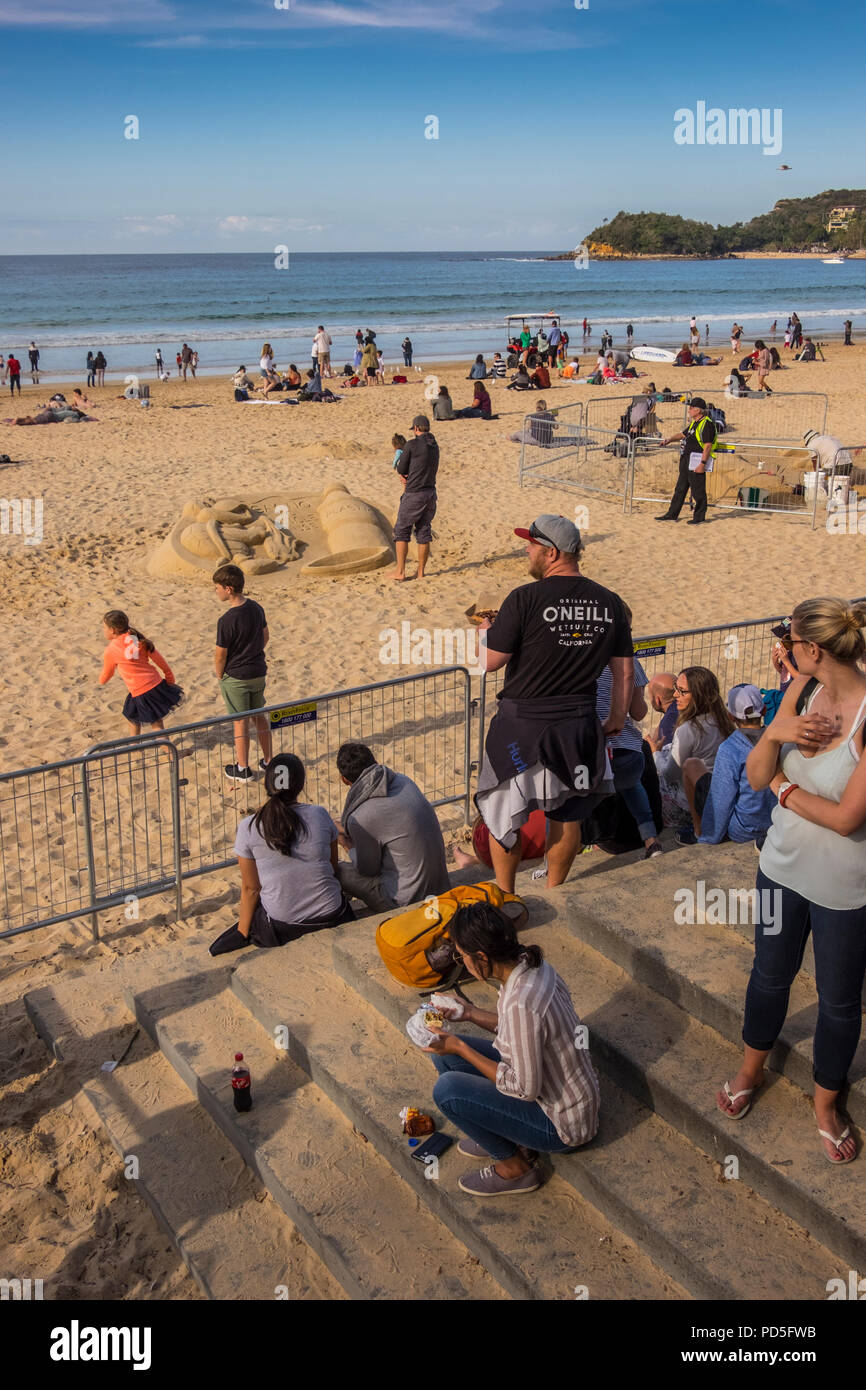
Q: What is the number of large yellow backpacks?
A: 1